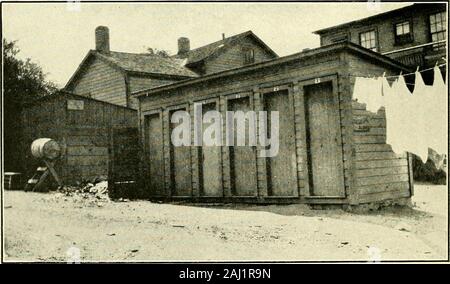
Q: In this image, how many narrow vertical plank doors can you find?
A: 6